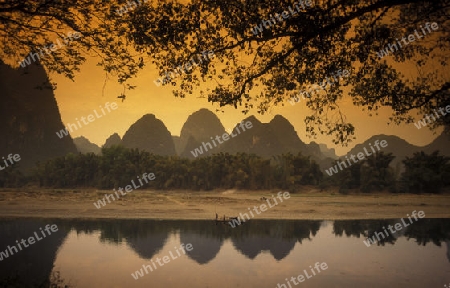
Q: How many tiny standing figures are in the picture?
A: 2